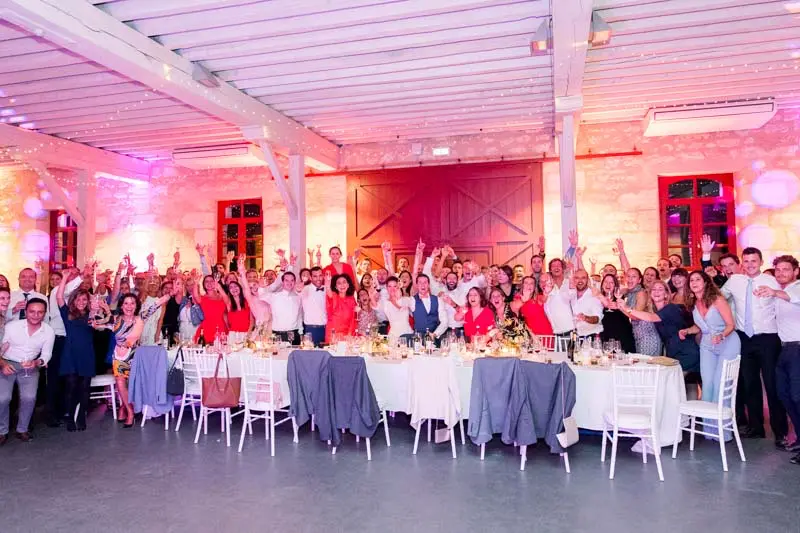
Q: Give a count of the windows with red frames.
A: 3